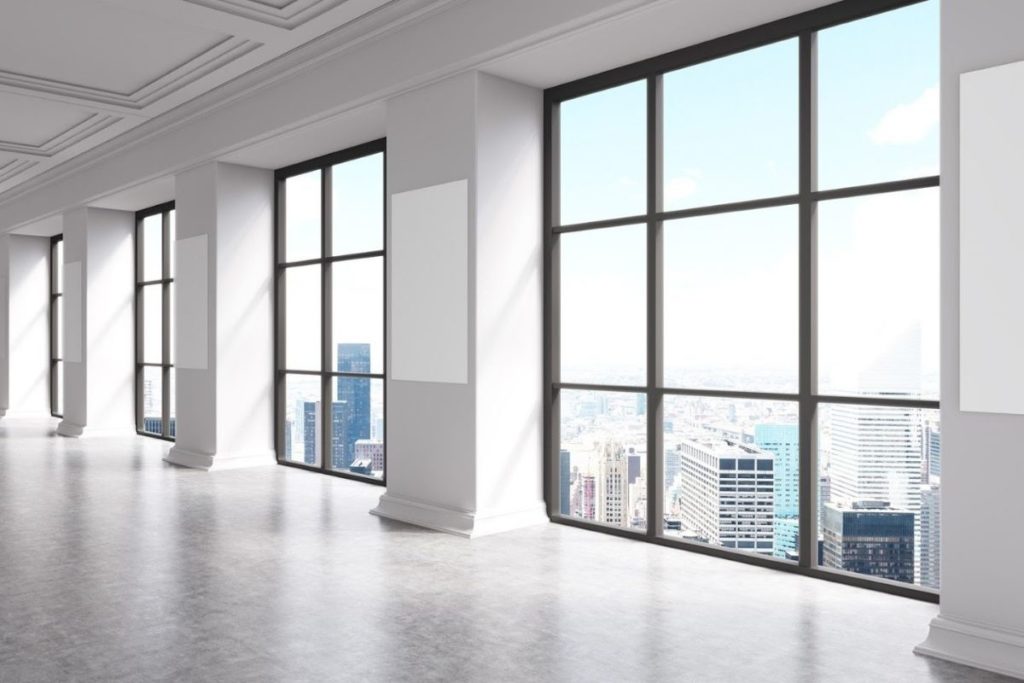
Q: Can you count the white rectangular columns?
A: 5